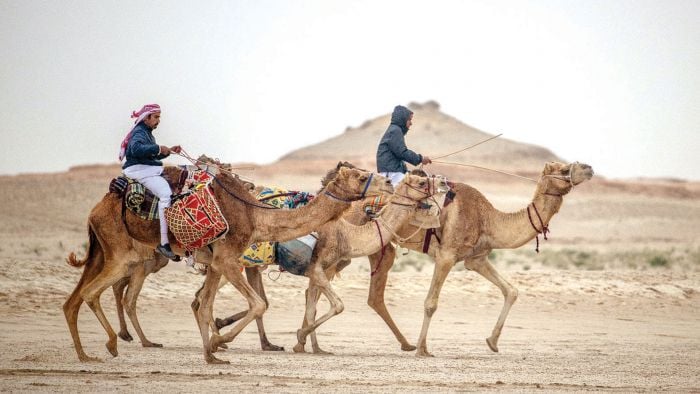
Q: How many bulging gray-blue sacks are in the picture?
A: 1